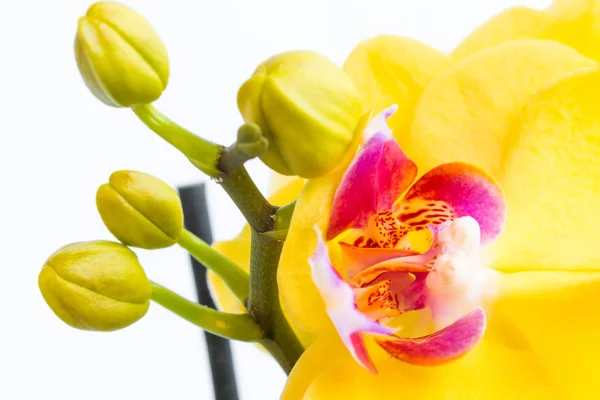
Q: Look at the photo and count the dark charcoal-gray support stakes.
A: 1